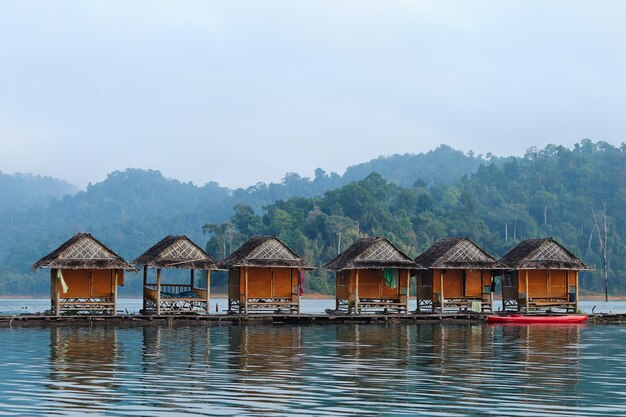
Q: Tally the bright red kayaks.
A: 1